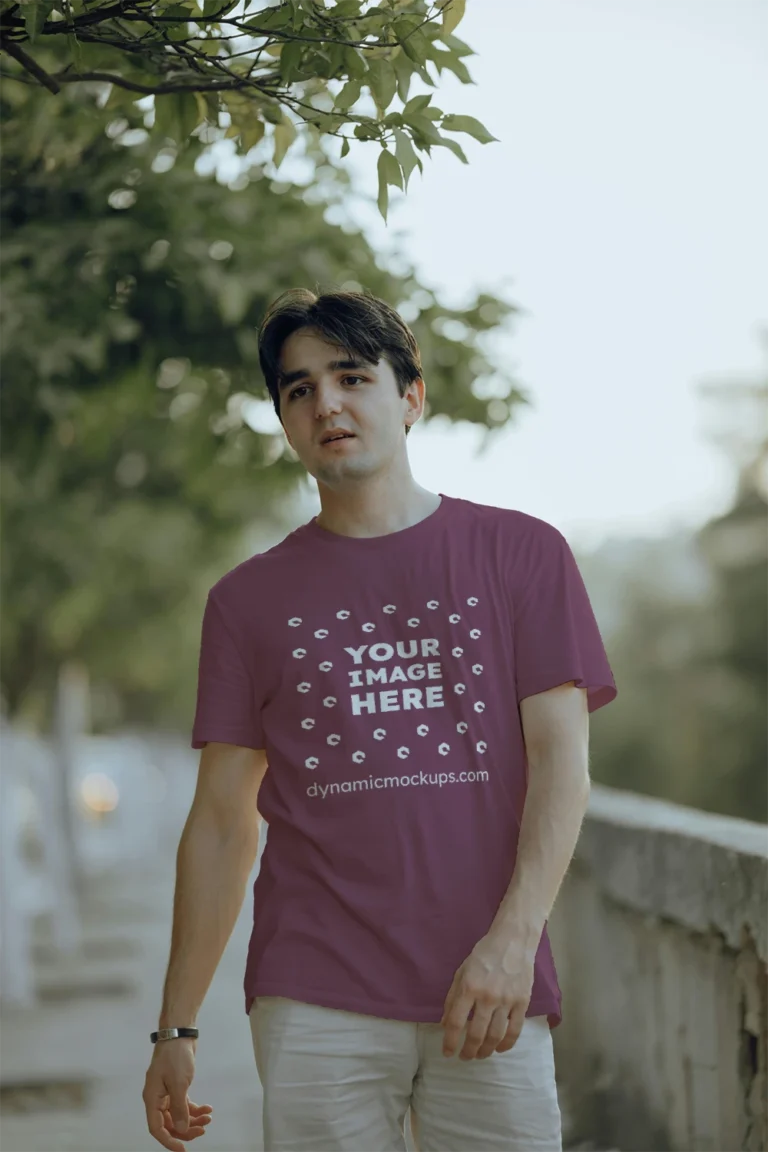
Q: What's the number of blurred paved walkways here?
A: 1